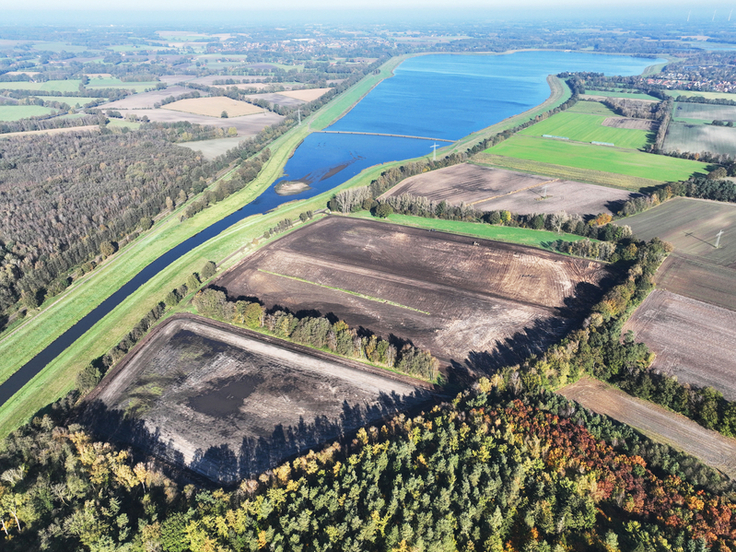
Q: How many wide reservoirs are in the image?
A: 1